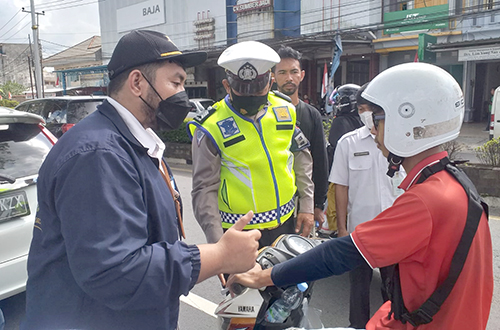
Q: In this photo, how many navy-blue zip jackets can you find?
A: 1